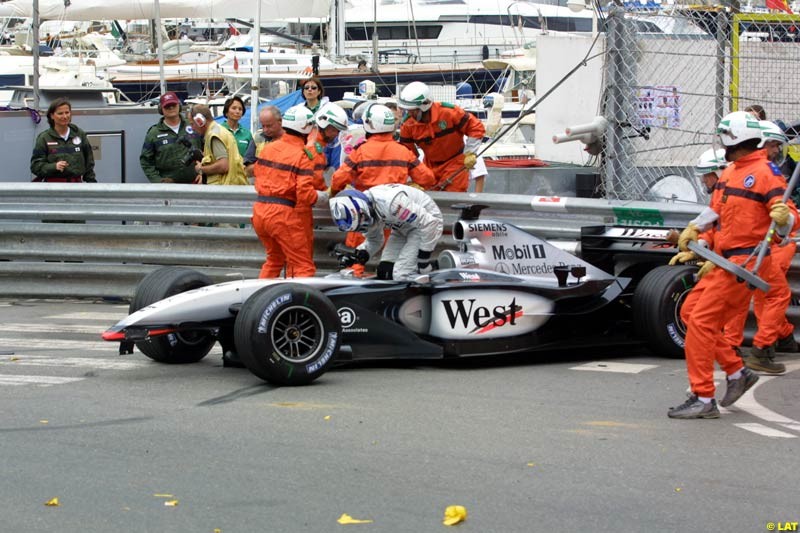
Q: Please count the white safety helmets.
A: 7